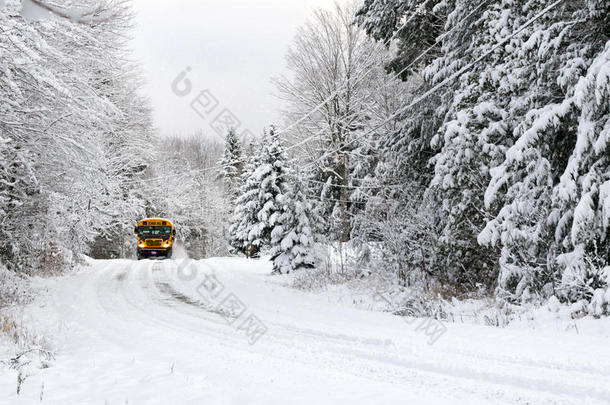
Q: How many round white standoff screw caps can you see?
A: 0